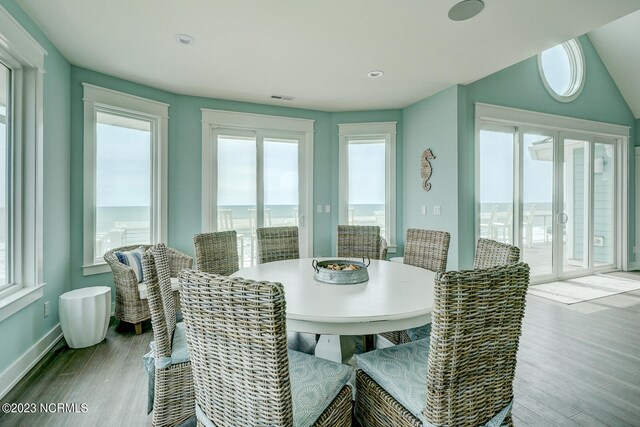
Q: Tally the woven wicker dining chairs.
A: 8